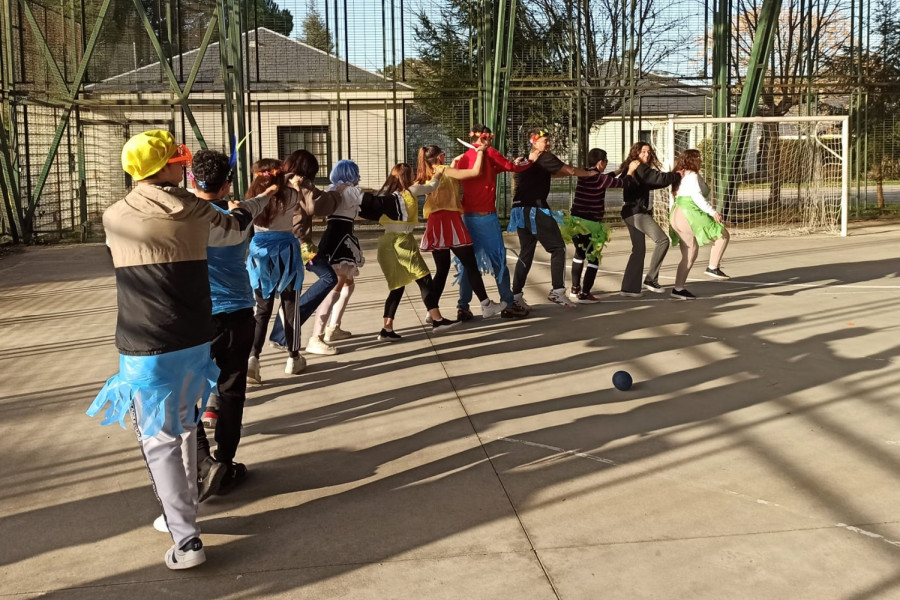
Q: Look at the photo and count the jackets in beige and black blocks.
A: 1